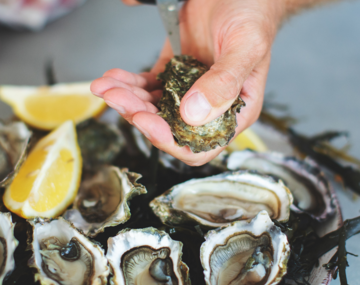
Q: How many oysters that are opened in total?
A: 8